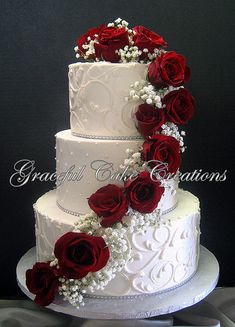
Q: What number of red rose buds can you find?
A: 11